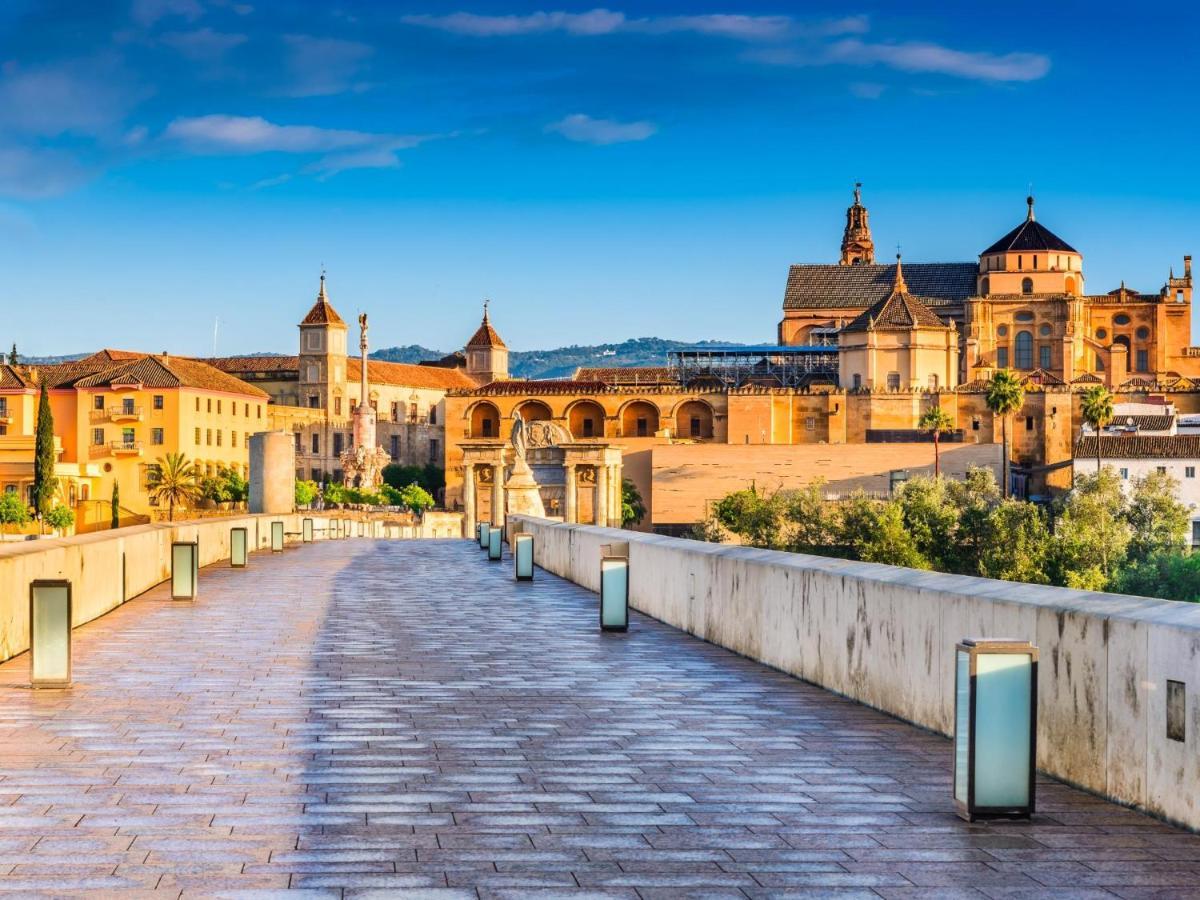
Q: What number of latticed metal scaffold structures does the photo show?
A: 1